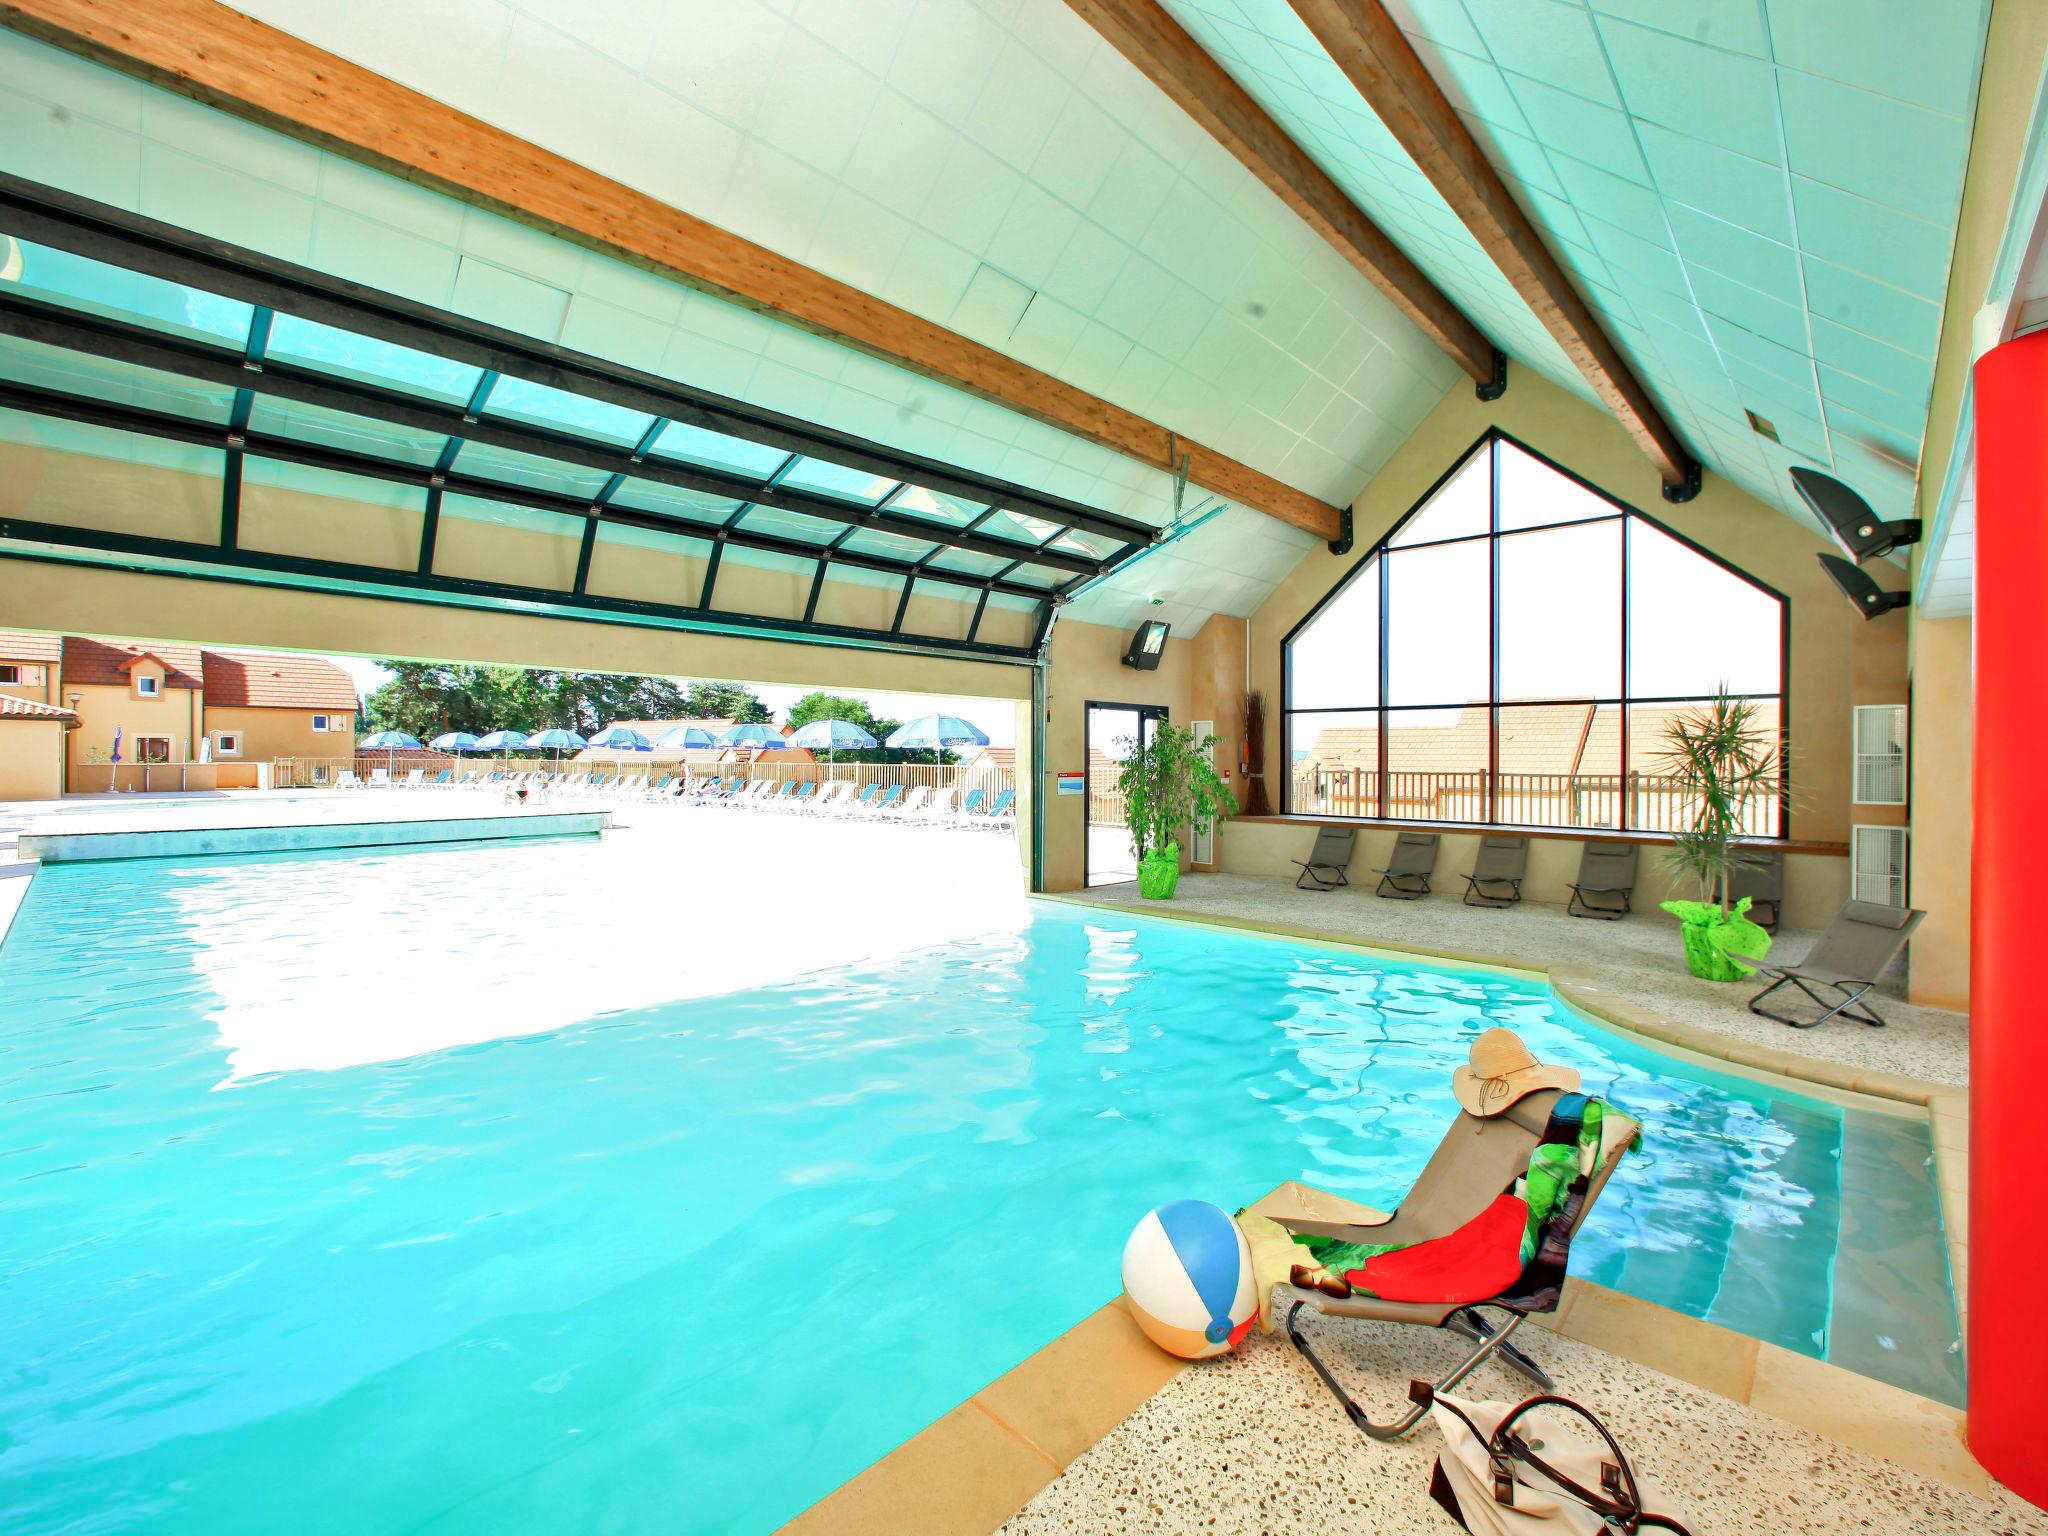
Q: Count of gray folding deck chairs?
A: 7